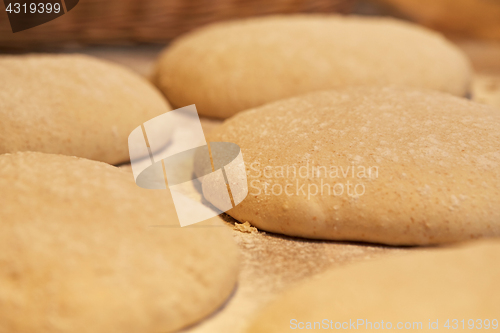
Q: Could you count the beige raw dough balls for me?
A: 5